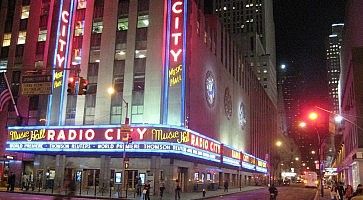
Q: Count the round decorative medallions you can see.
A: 3